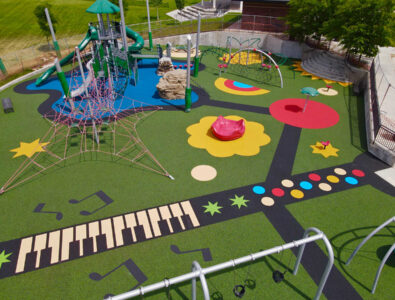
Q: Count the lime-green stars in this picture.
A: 3